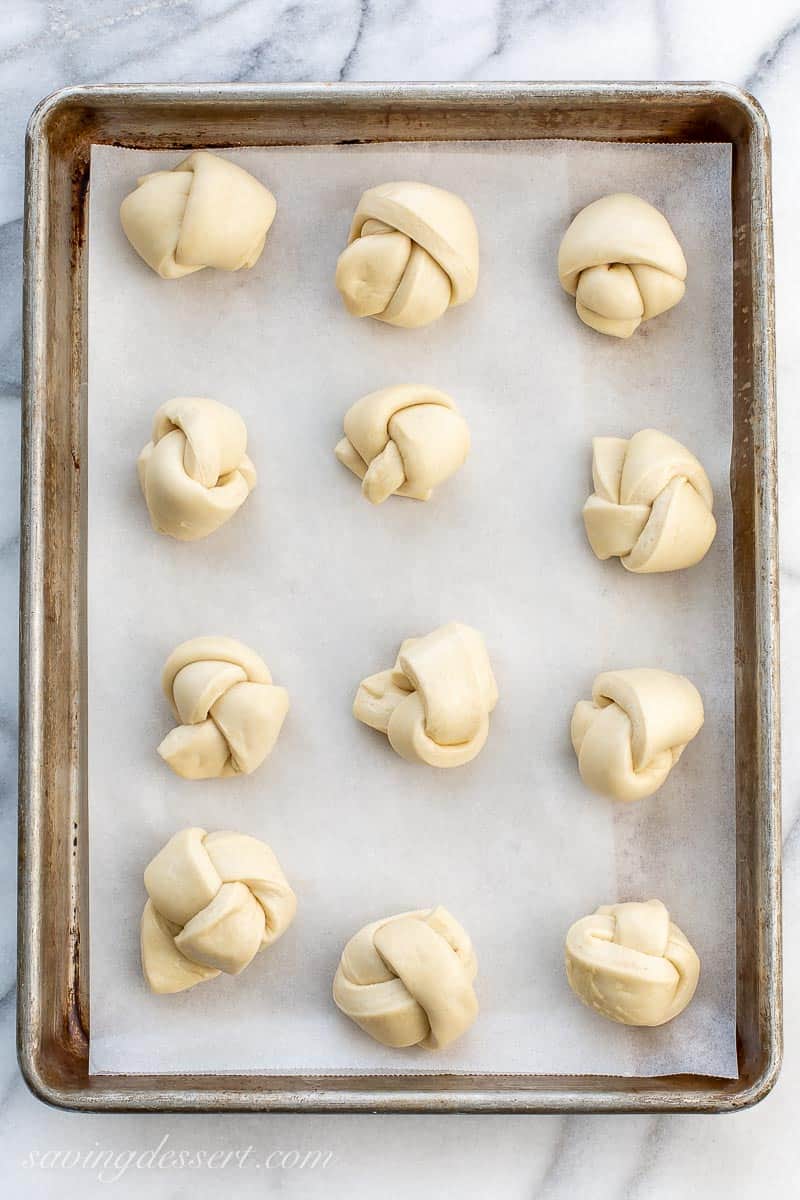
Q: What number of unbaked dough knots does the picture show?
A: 12